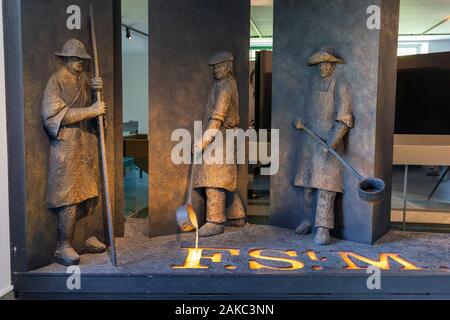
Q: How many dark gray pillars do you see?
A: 3